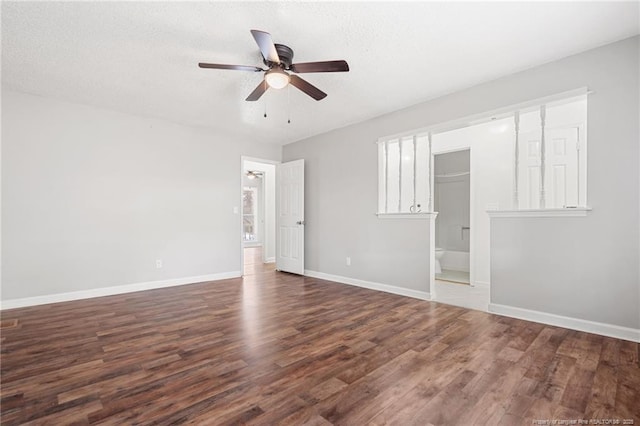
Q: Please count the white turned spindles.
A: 6